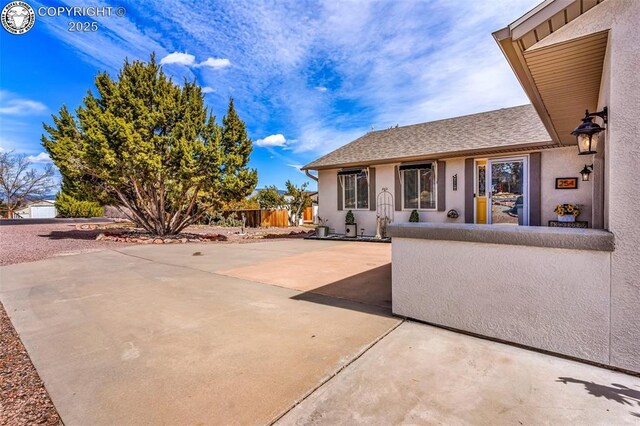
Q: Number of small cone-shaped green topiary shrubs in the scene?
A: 2